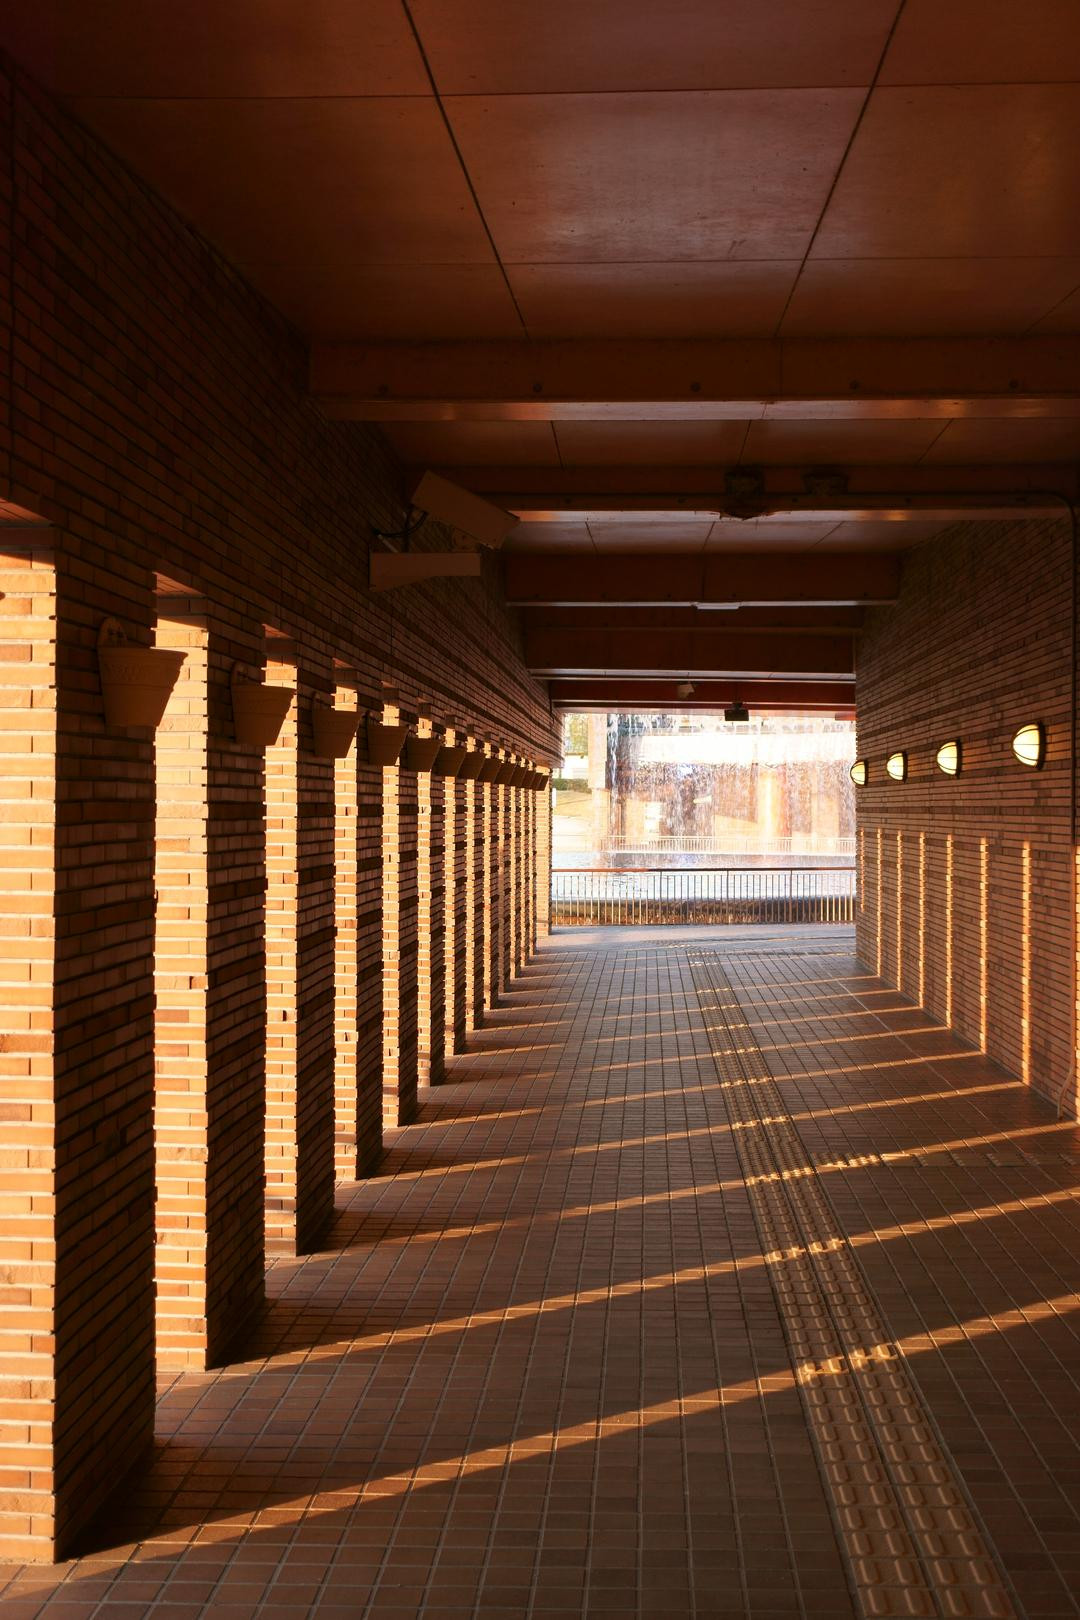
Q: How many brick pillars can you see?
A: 14